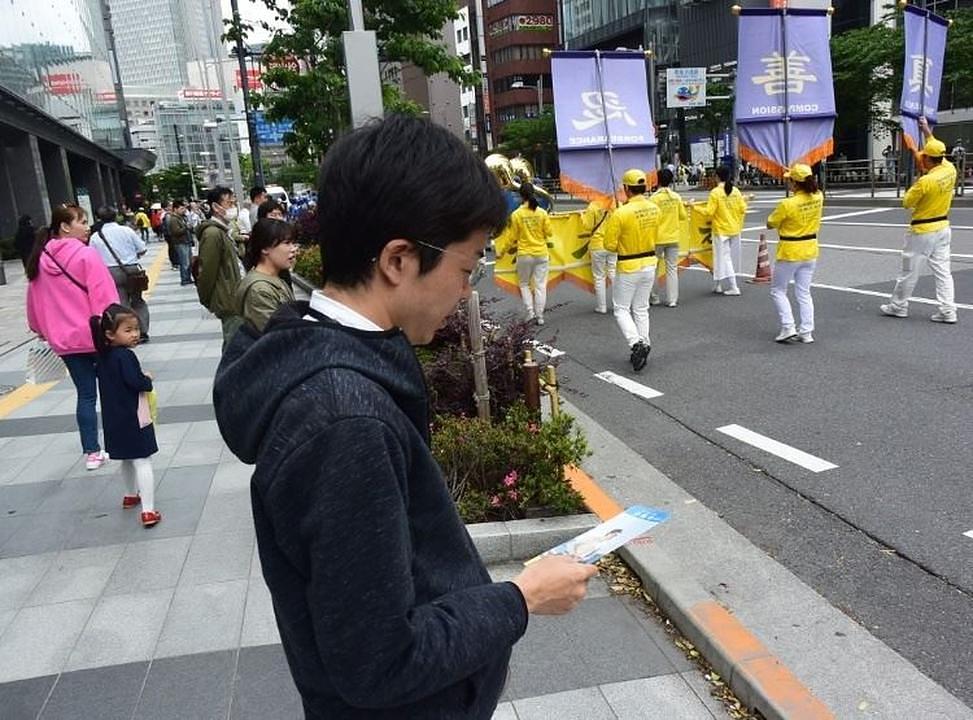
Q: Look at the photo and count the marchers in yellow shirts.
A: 7